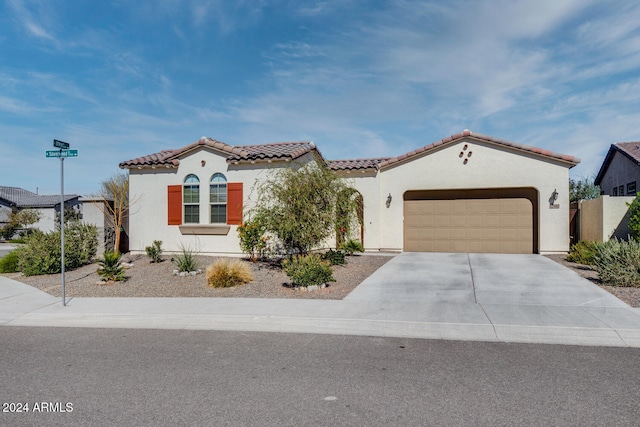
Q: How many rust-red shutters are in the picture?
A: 2